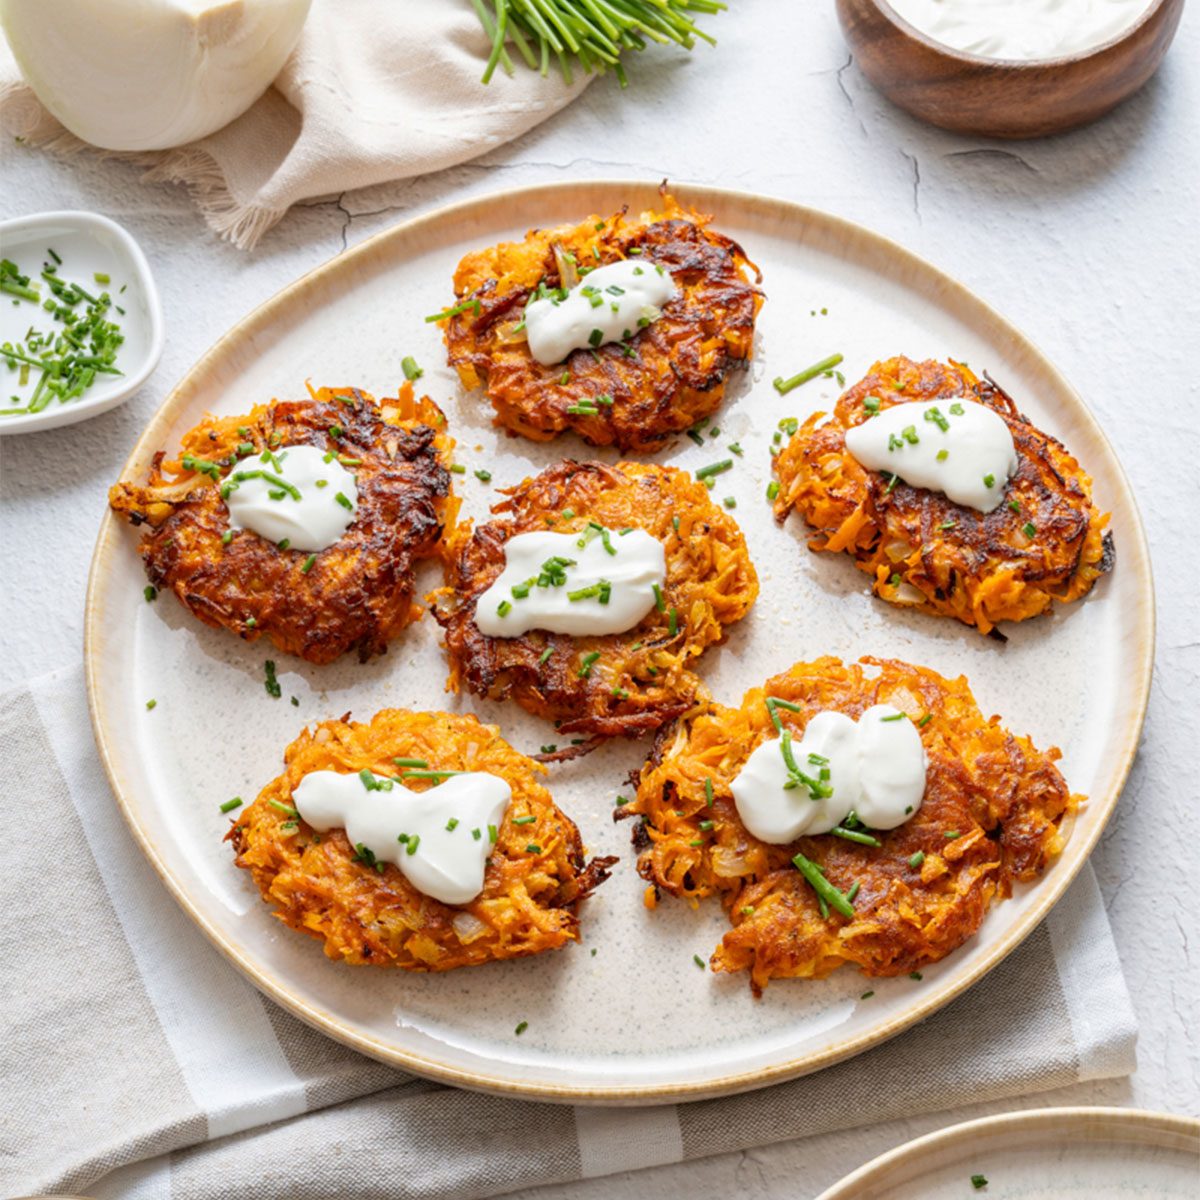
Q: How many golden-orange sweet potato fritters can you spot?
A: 6